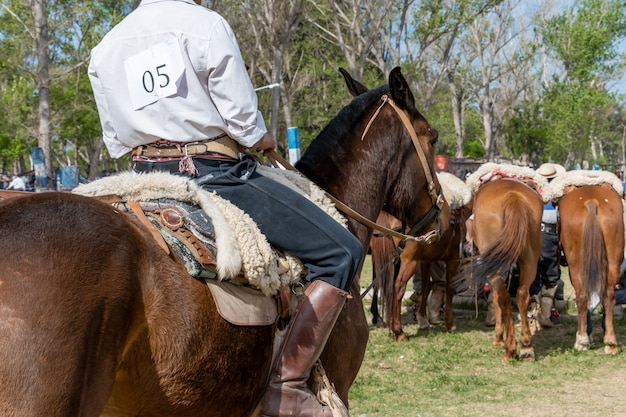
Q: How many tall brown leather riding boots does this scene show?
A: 1